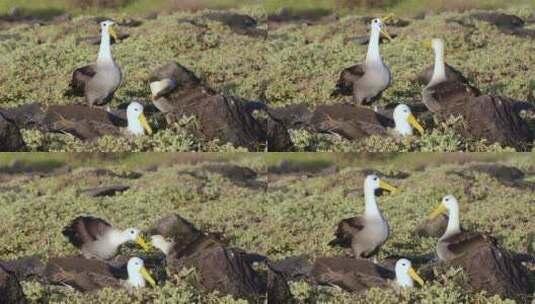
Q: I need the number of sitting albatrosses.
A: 4